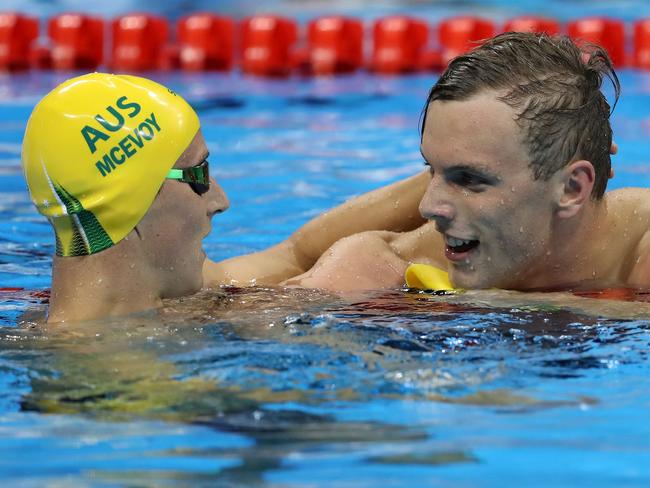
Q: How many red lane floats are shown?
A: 11